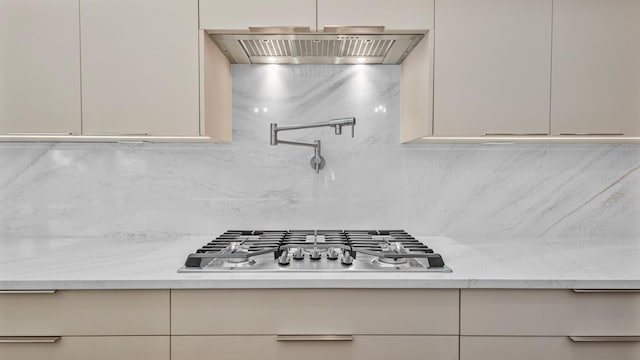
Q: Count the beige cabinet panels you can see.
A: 12